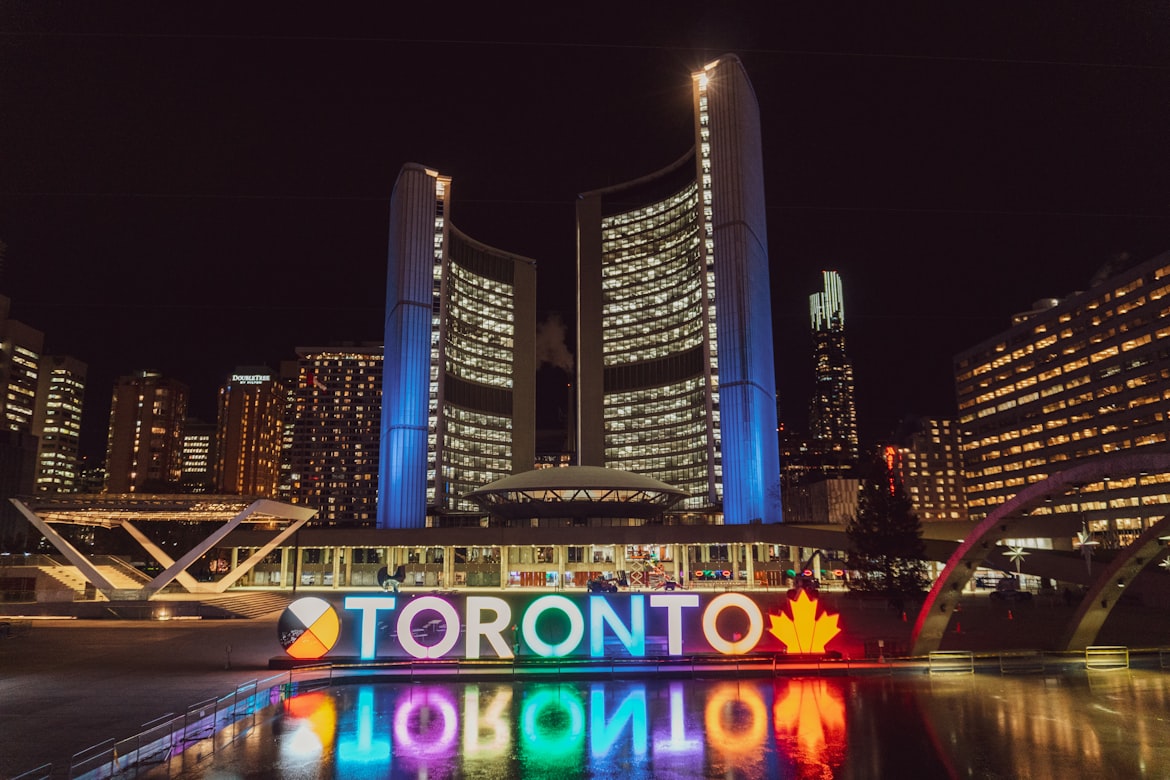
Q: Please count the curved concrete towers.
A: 2